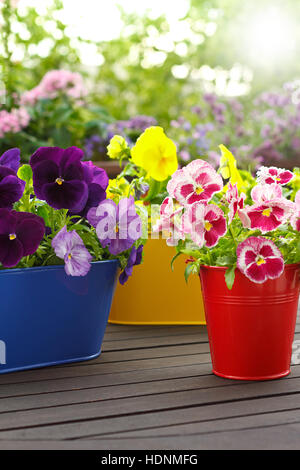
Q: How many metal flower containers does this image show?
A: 3